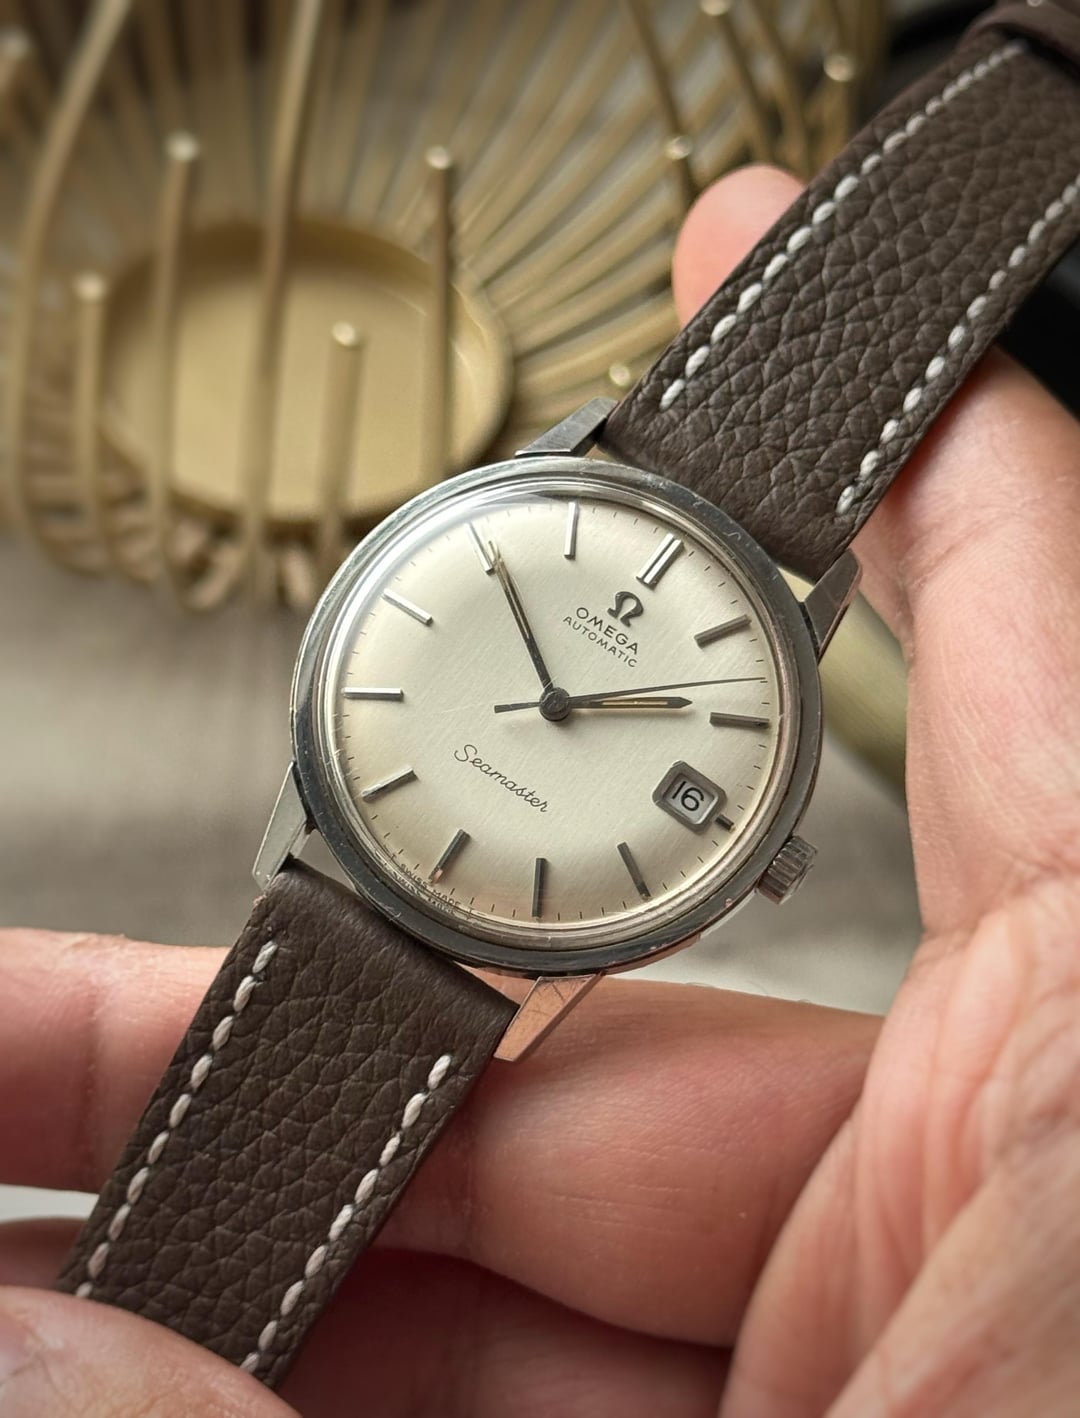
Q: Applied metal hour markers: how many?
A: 12